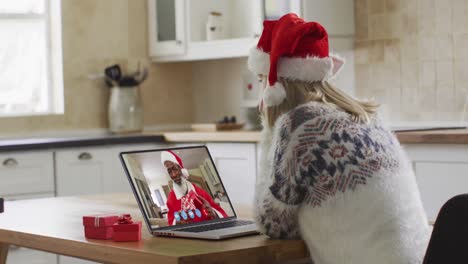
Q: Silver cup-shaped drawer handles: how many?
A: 2